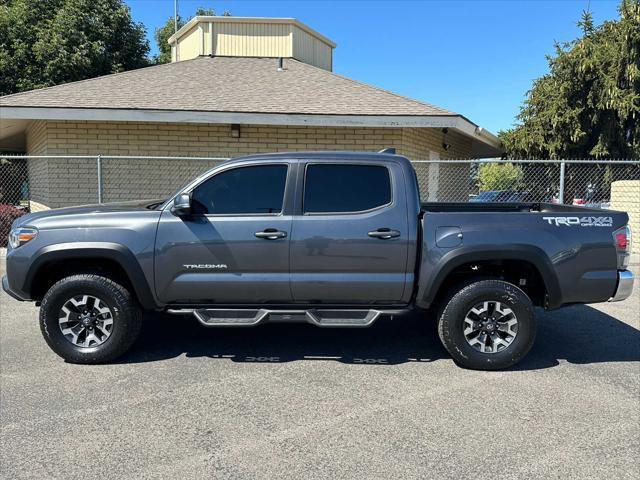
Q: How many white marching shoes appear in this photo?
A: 0